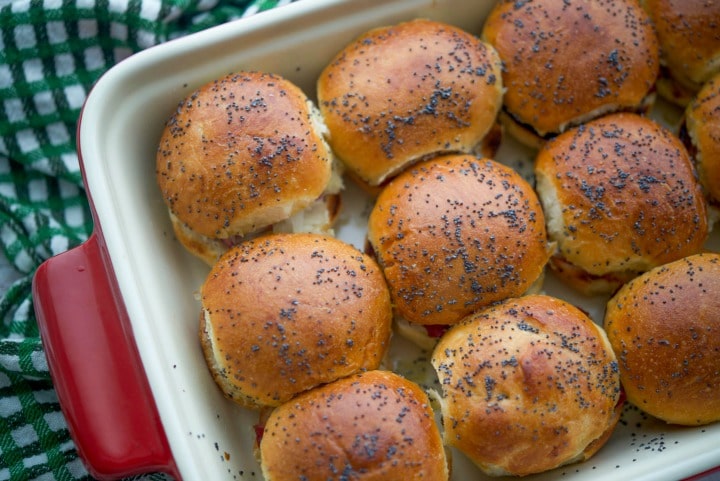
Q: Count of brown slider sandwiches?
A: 11